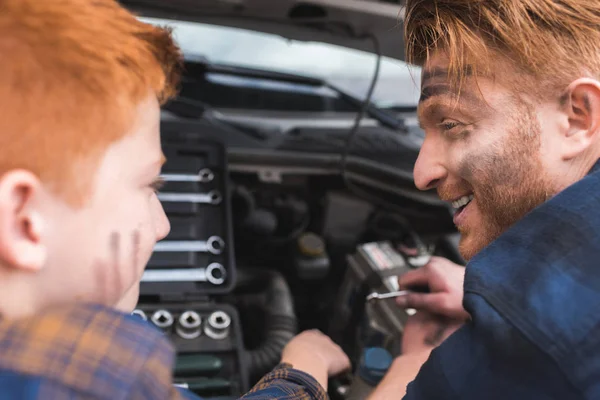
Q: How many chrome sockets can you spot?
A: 4